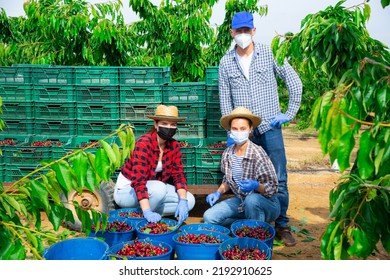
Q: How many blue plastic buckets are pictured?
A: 9